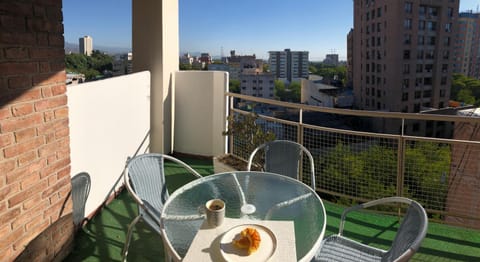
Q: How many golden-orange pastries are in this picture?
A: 1